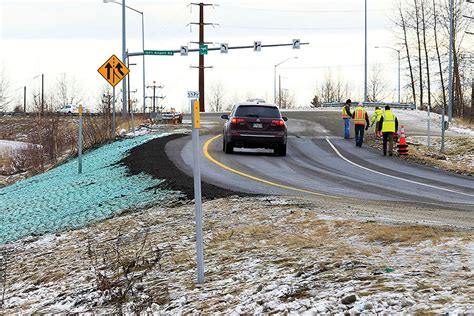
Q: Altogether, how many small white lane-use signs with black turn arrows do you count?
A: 4